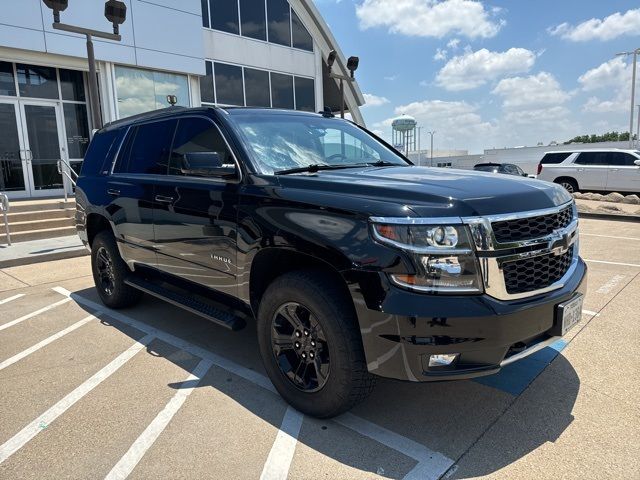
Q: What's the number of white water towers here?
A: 1